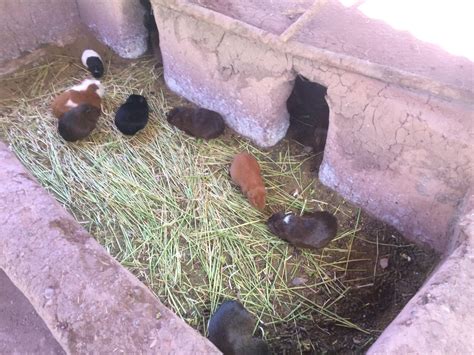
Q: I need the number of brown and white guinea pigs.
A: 1